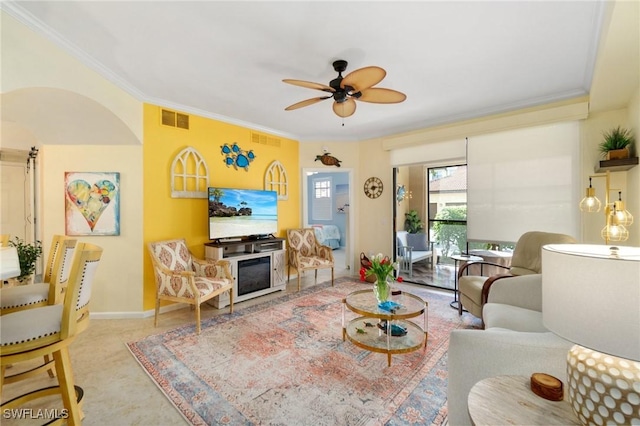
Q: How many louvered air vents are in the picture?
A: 2